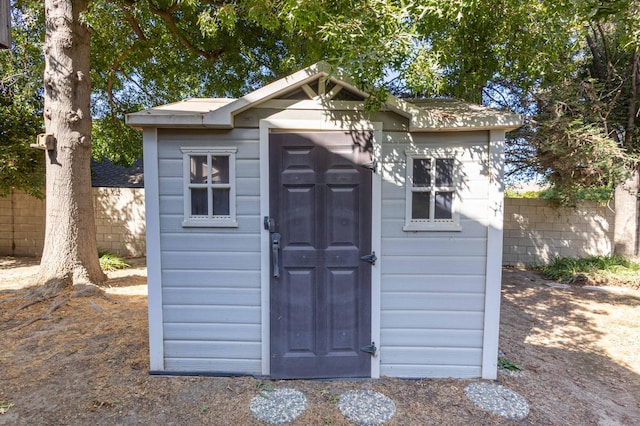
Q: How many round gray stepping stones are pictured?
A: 3